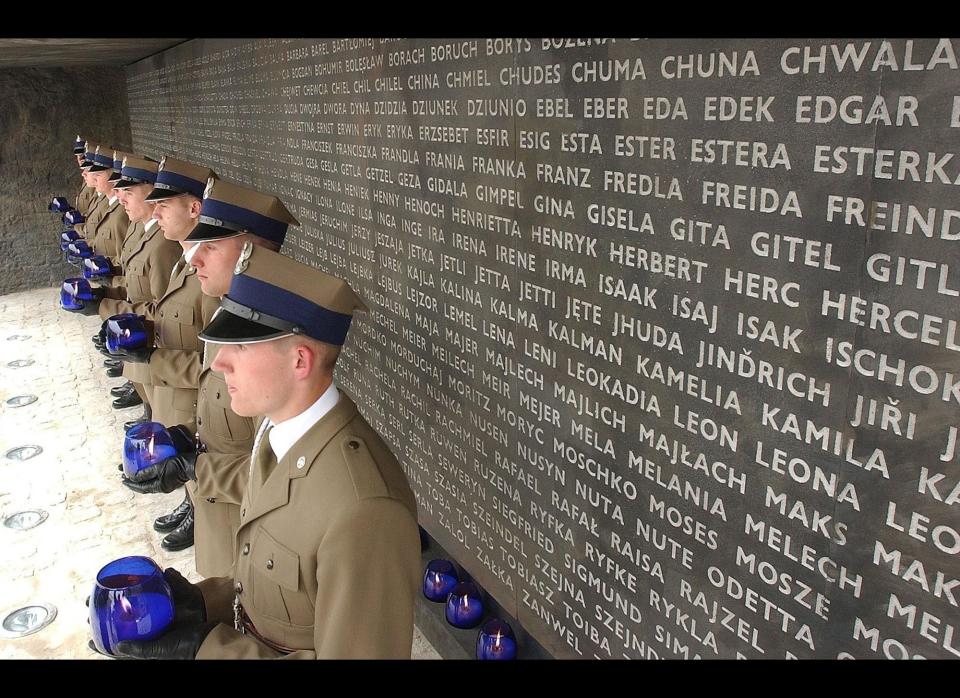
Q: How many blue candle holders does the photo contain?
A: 12